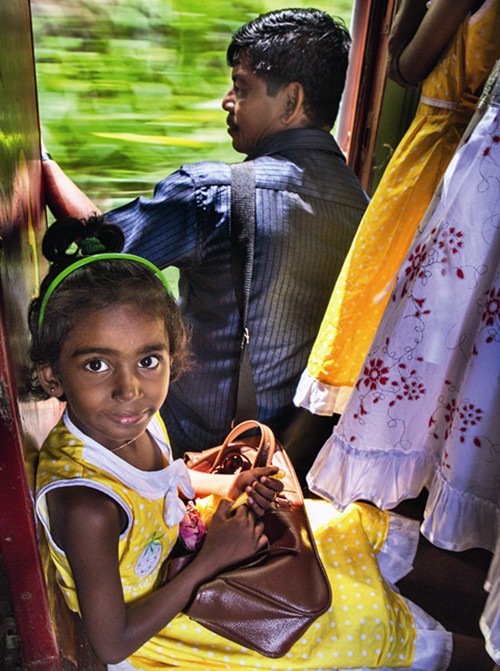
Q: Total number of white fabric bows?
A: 1